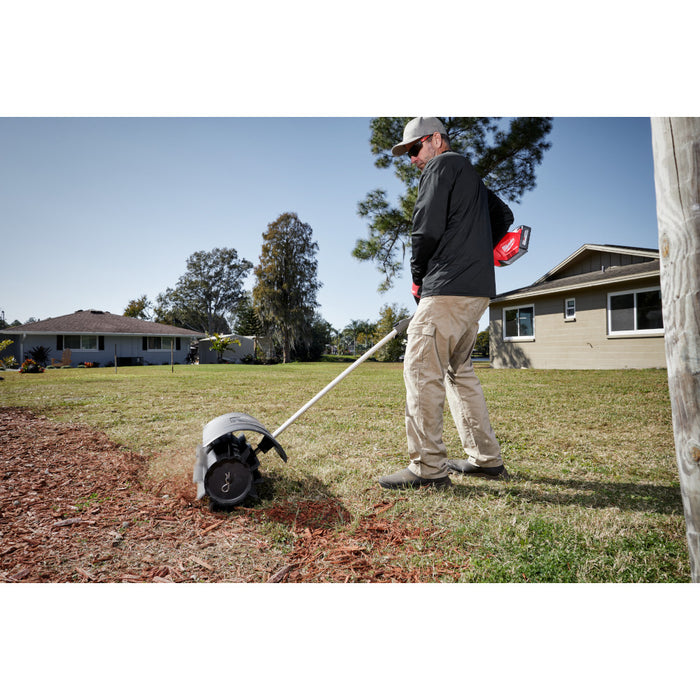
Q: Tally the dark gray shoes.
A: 2